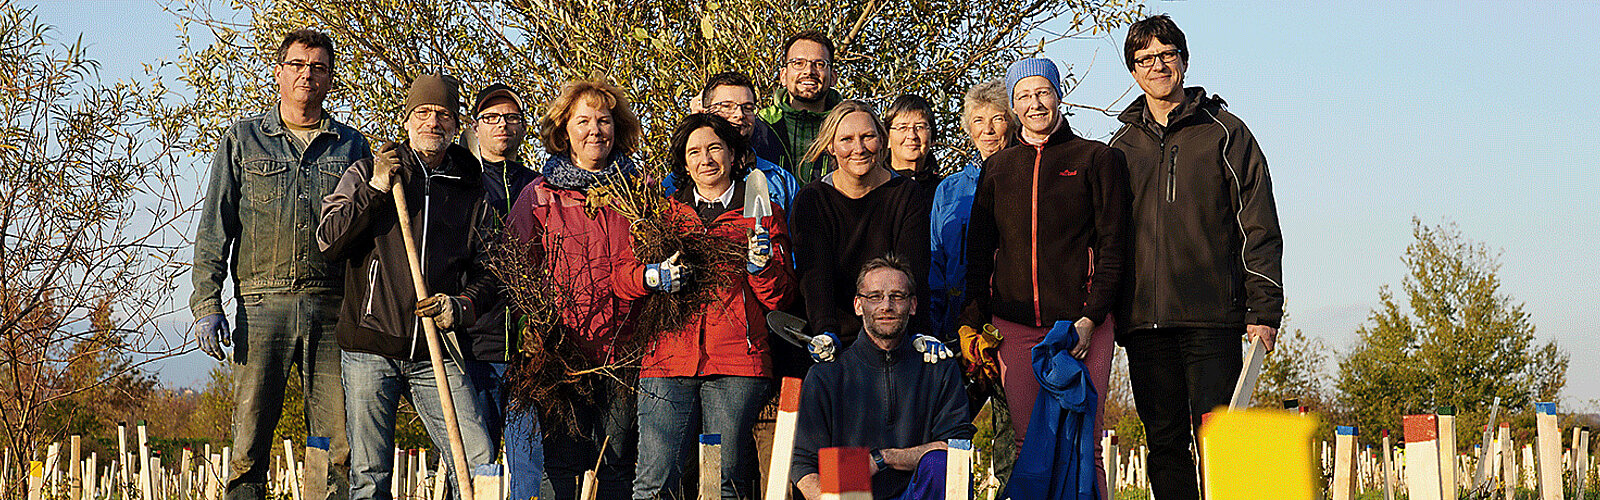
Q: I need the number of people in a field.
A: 13